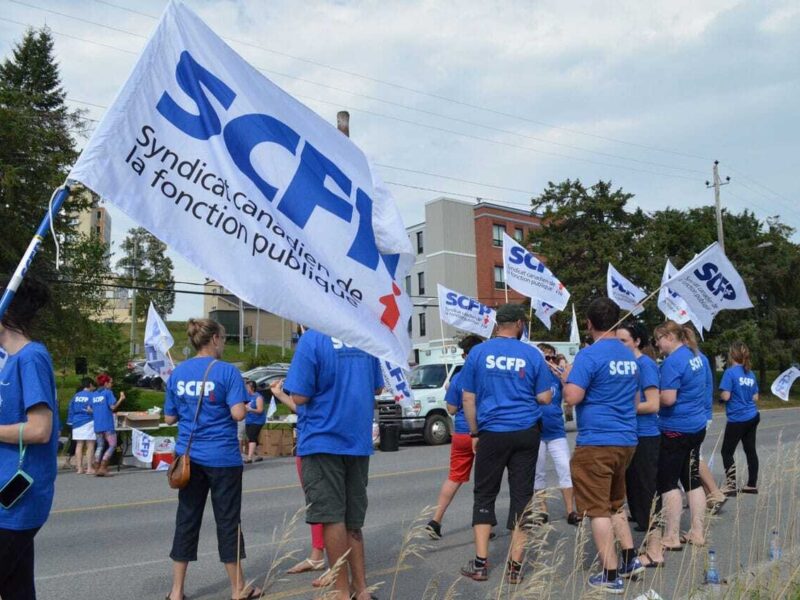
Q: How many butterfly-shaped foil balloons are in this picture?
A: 0